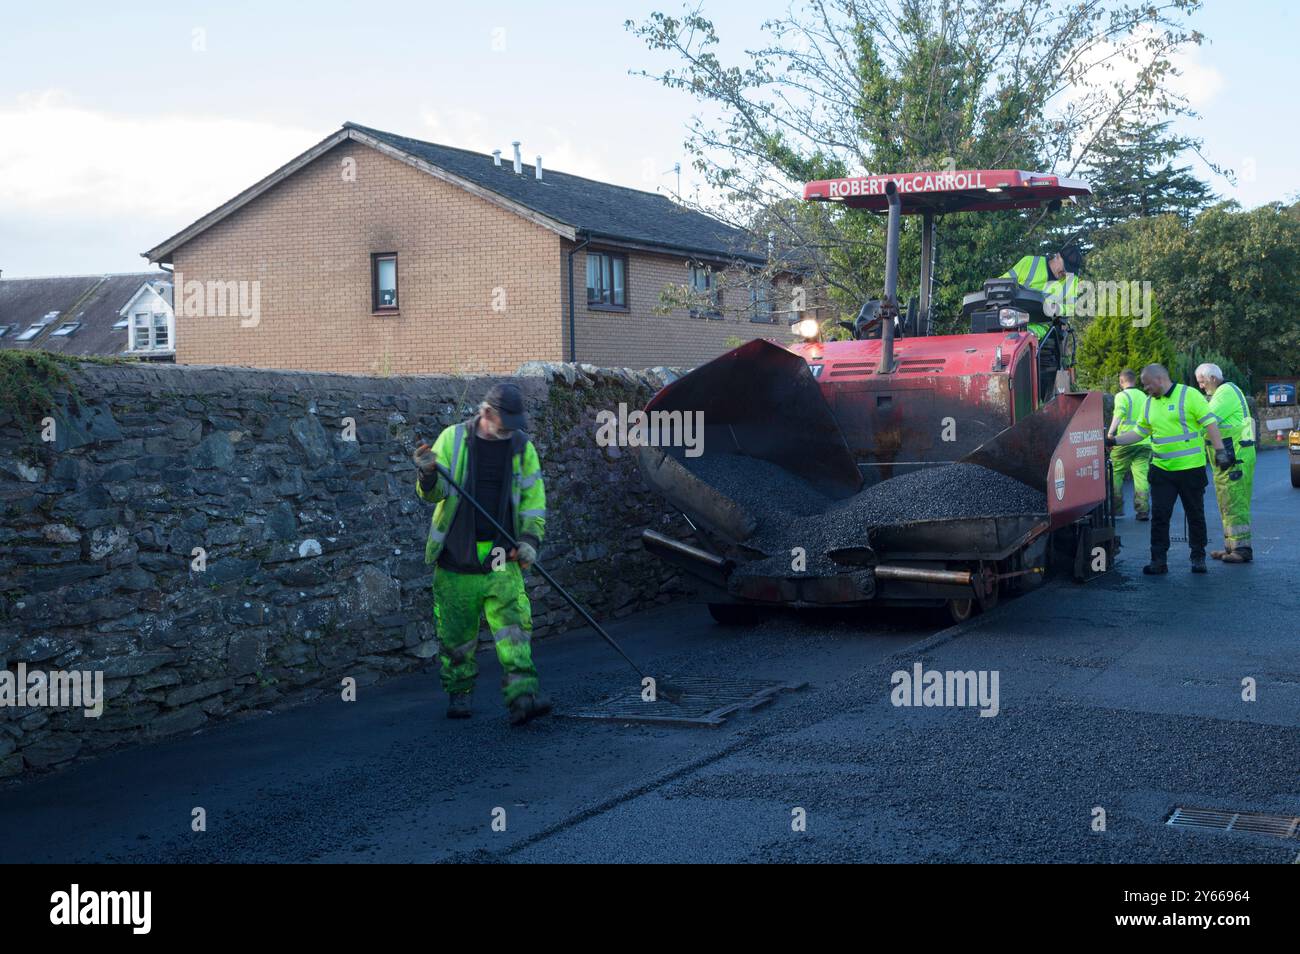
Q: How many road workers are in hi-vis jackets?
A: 5